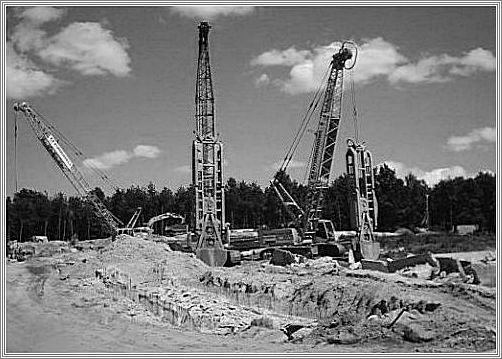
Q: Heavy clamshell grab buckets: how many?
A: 2